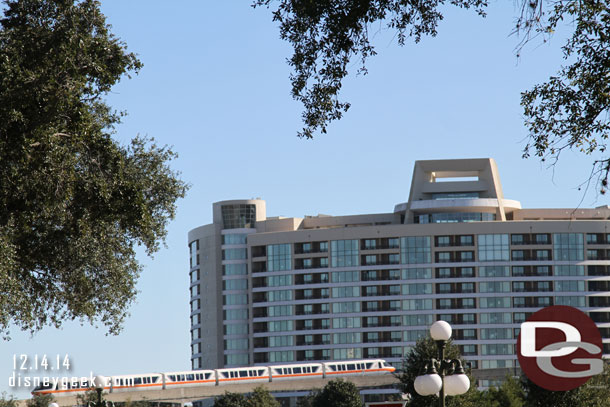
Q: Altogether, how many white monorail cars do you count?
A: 6